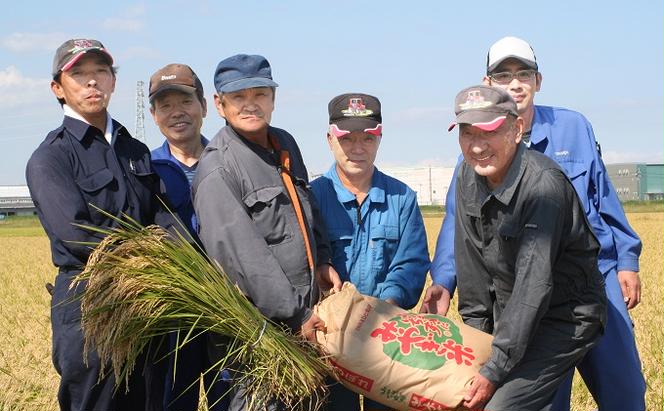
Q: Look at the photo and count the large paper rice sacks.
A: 1